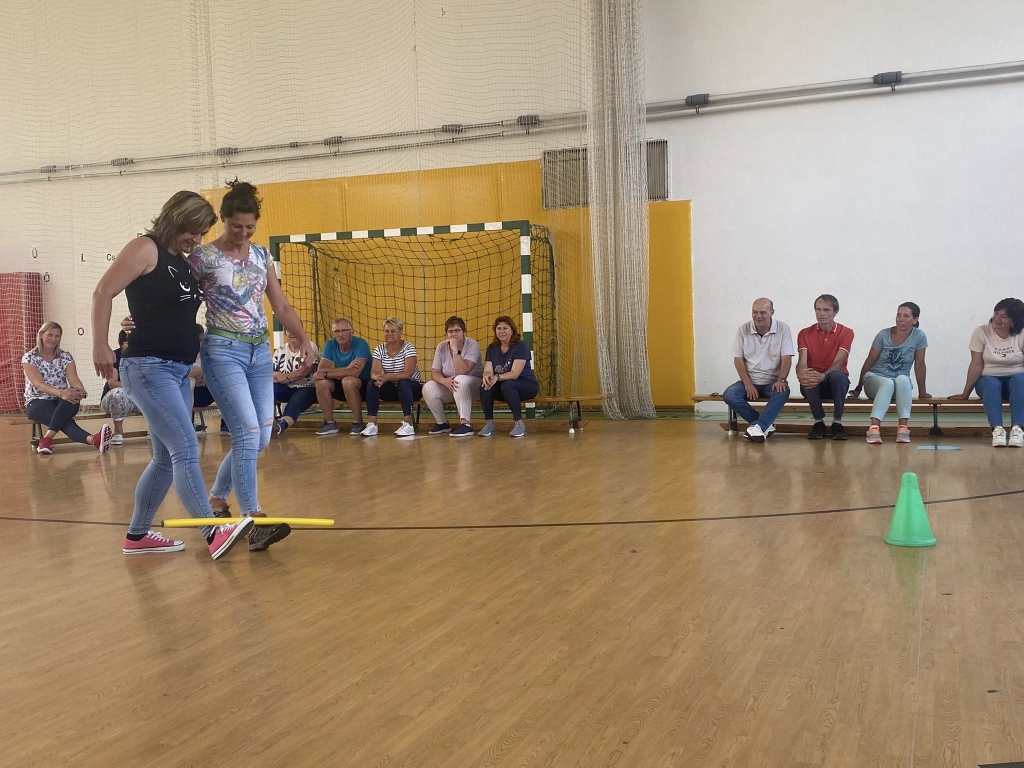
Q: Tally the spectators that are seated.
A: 12